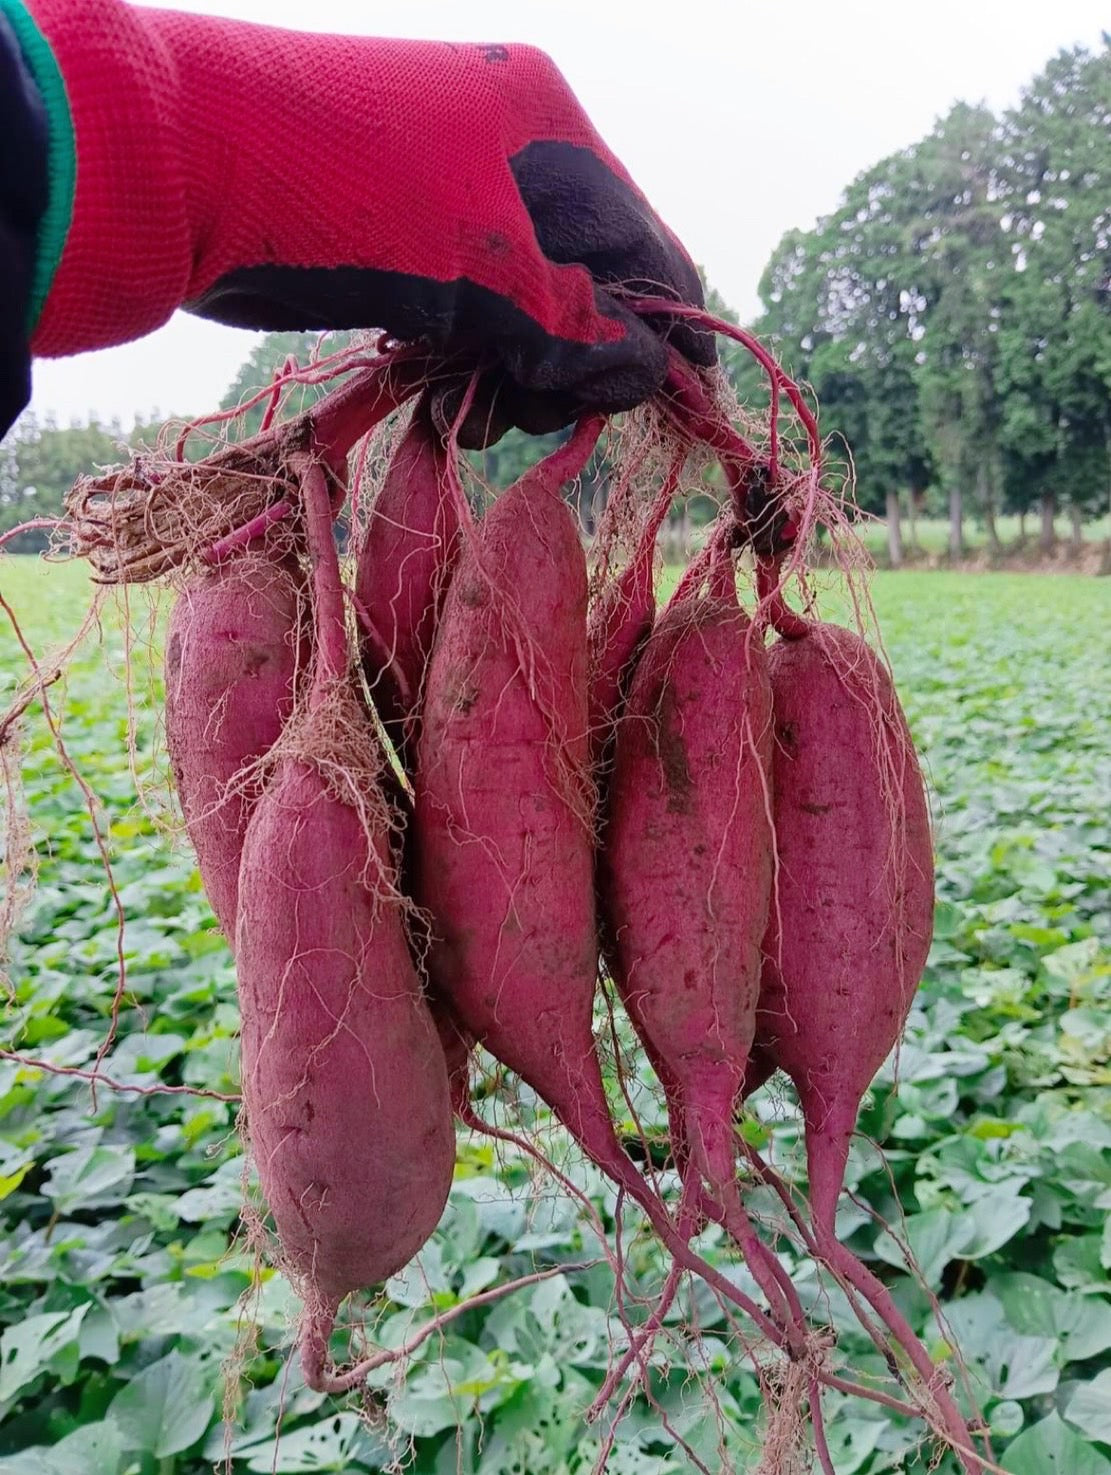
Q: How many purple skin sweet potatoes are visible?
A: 7